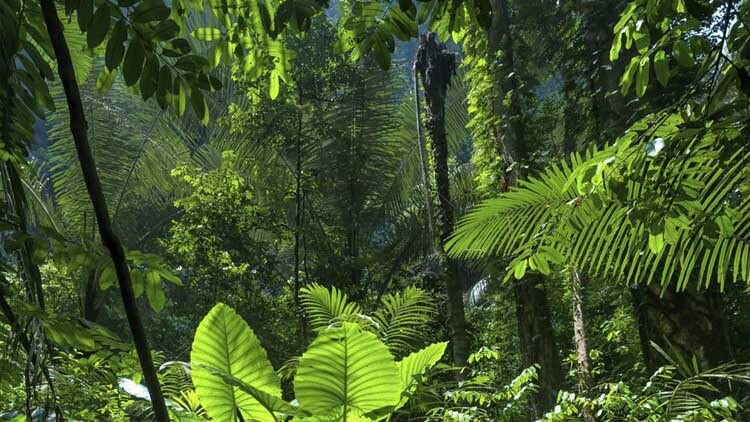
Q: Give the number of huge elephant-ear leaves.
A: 3